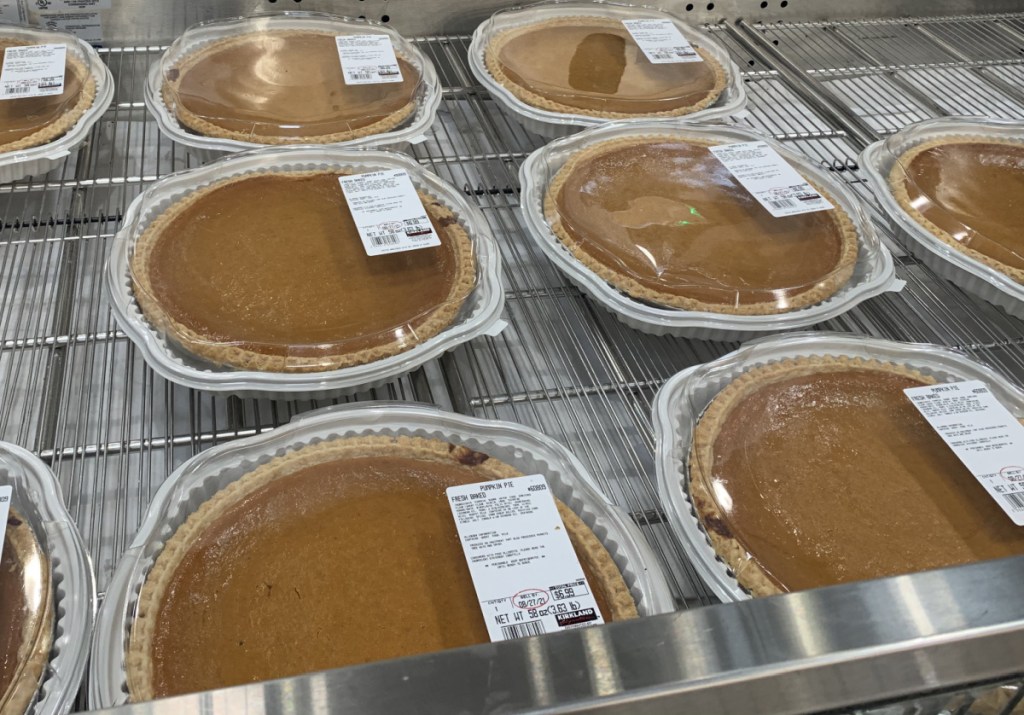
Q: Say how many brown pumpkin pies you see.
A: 9